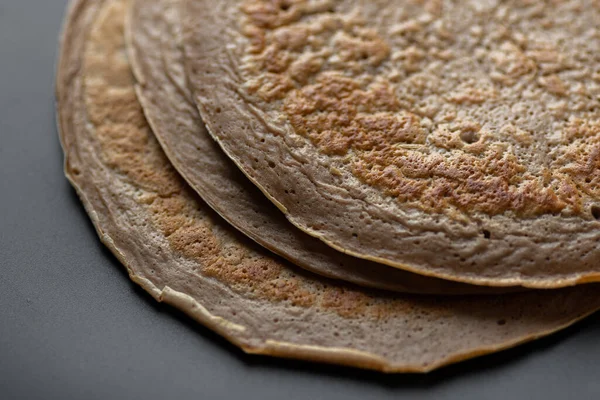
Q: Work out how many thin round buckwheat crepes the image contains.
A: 3